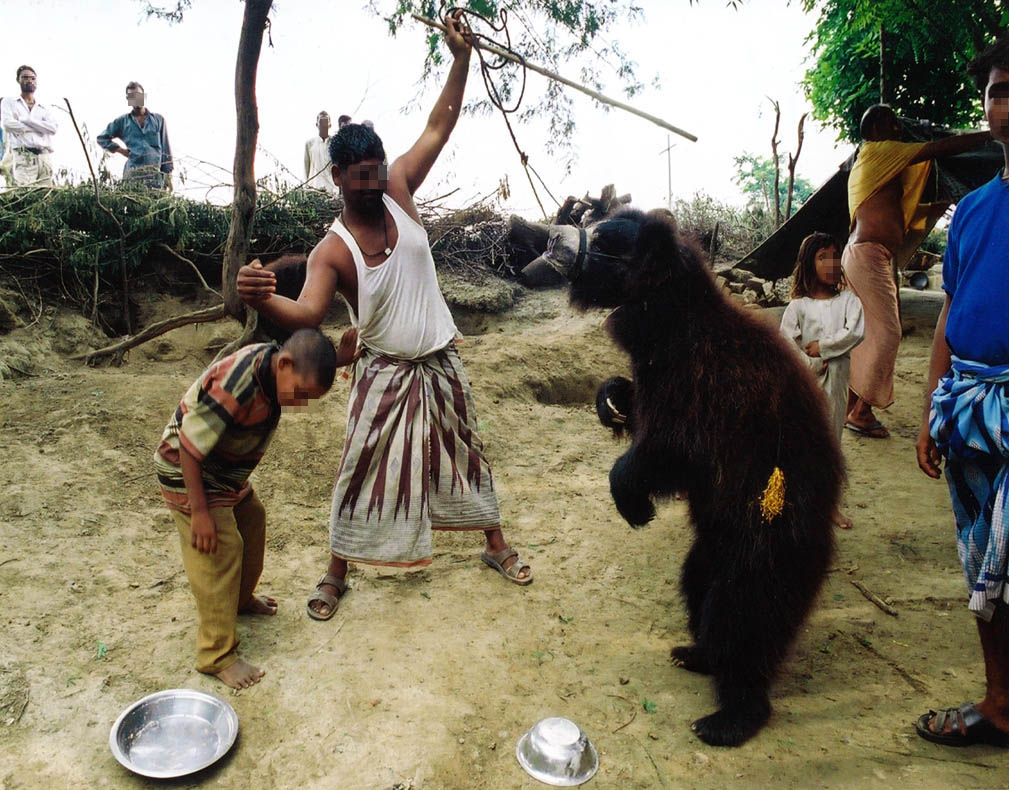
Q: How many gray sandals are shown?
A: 2